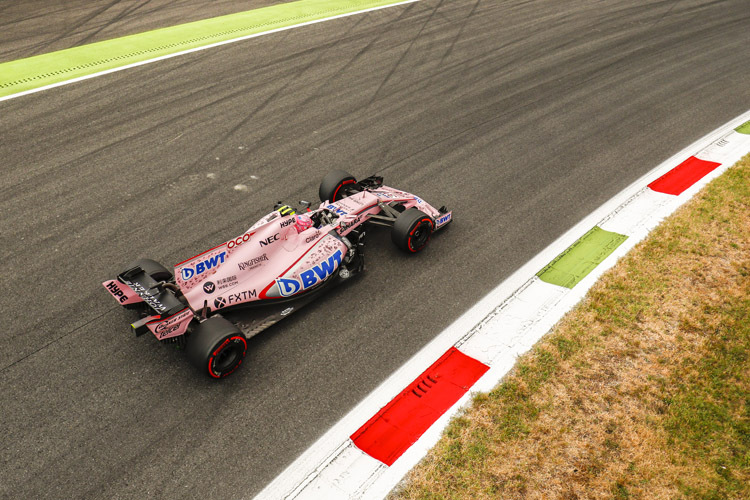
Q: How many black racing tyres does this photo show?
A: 4